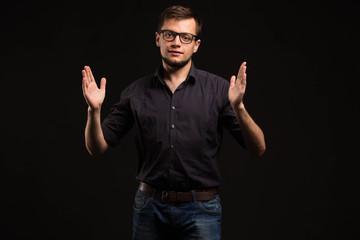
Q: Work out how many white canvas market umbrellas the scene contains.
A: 0